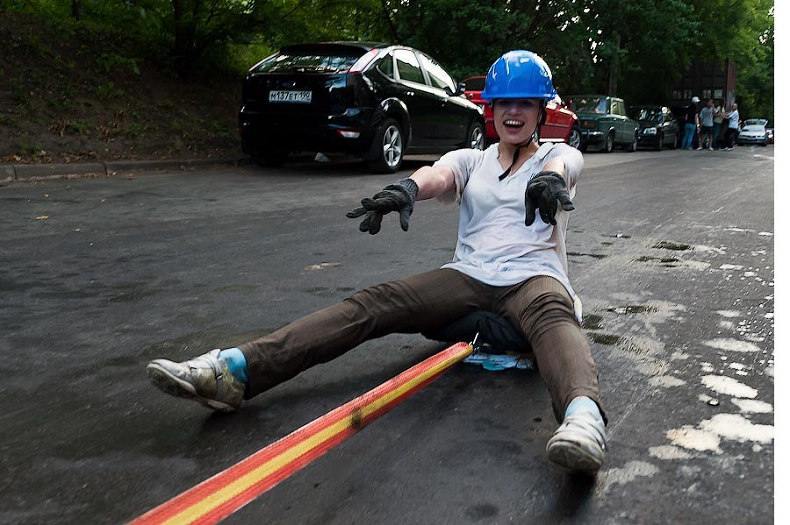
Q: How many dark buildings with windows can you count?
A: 1